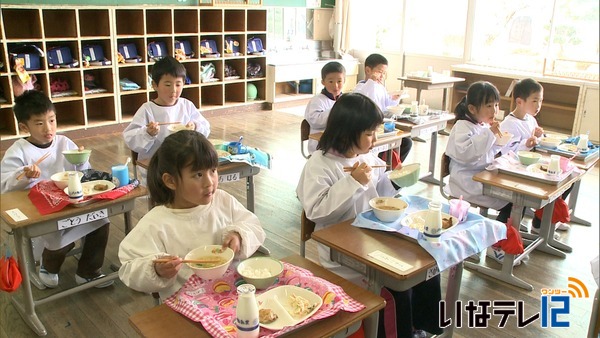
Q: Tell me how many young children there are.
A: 8